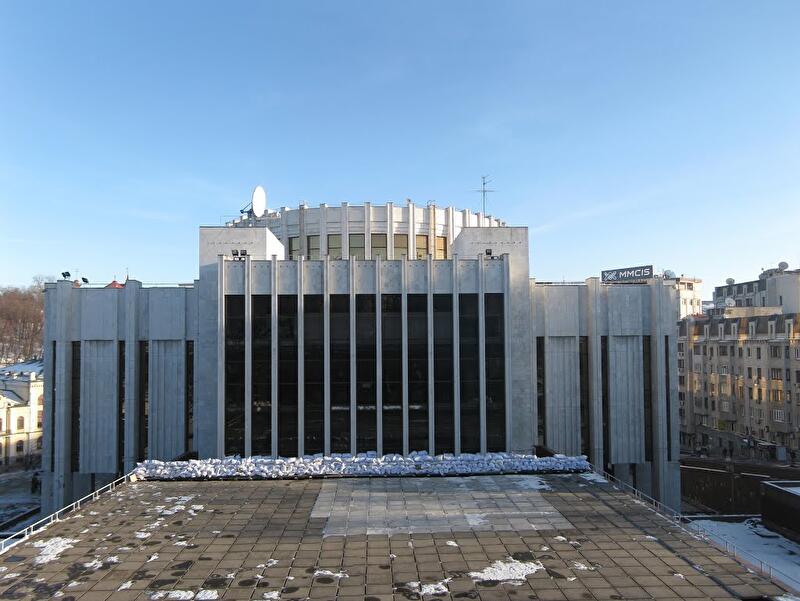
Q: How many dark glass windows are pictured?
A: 11